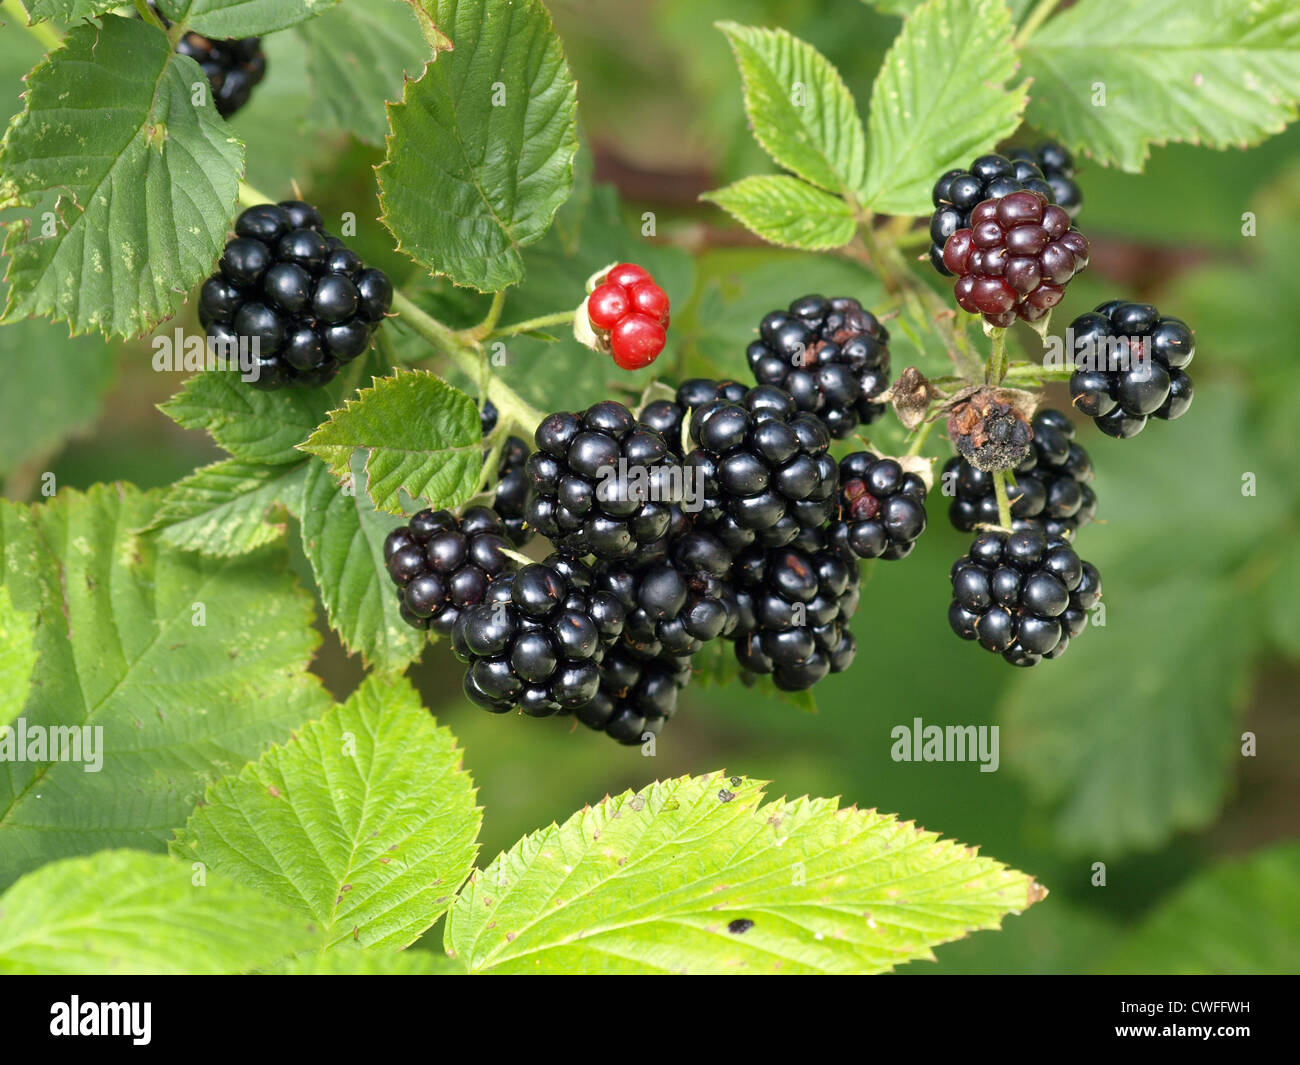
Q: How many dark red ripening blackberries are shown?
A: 1